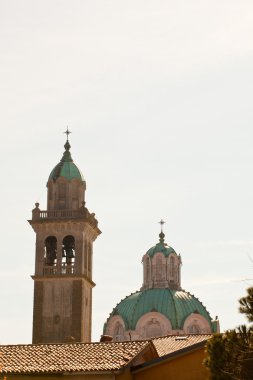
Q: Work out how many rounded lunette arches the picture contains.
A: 3